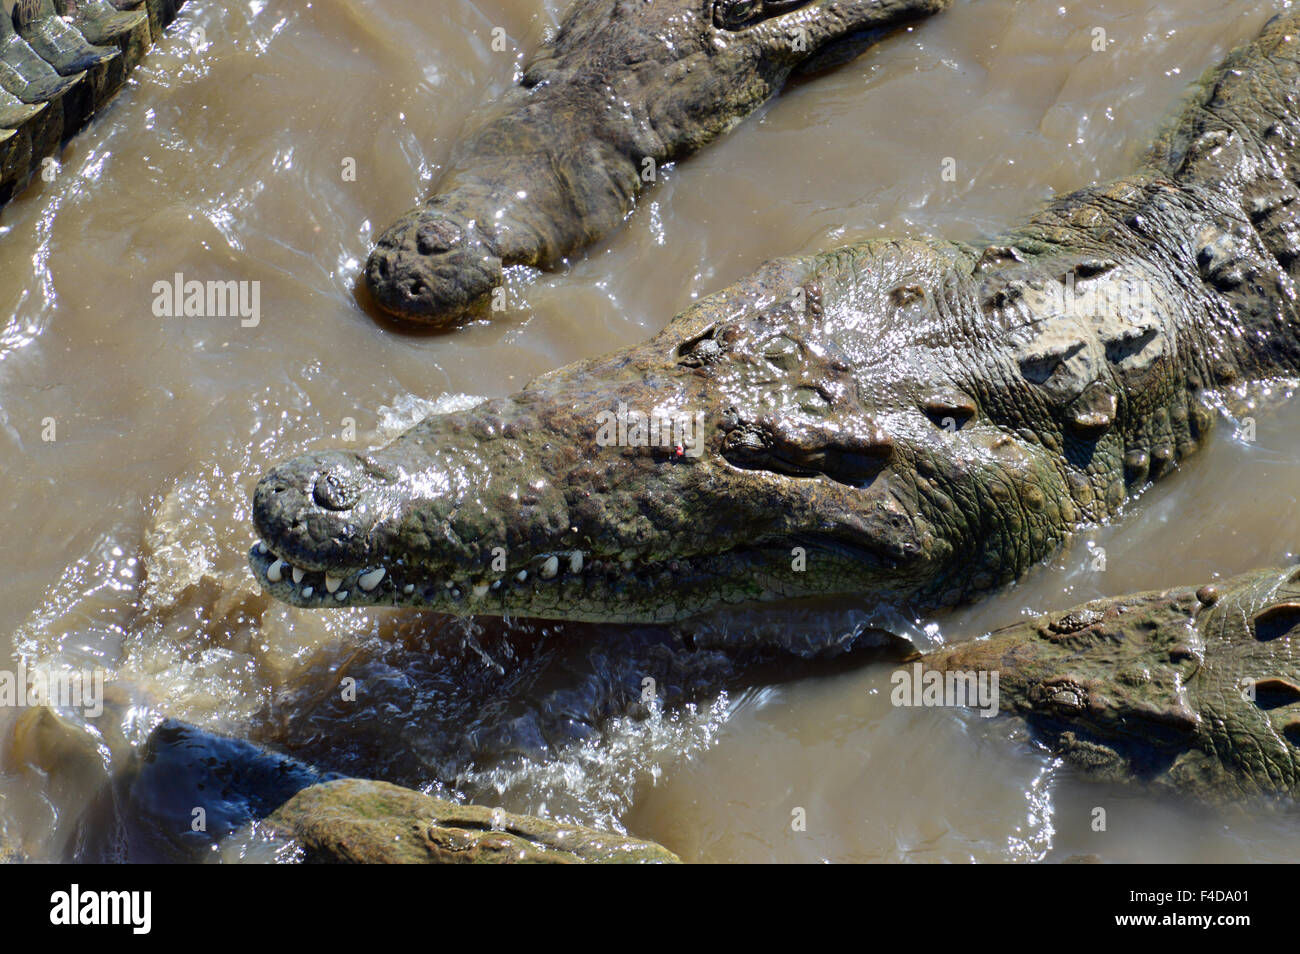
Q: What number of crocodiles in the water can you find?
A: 5